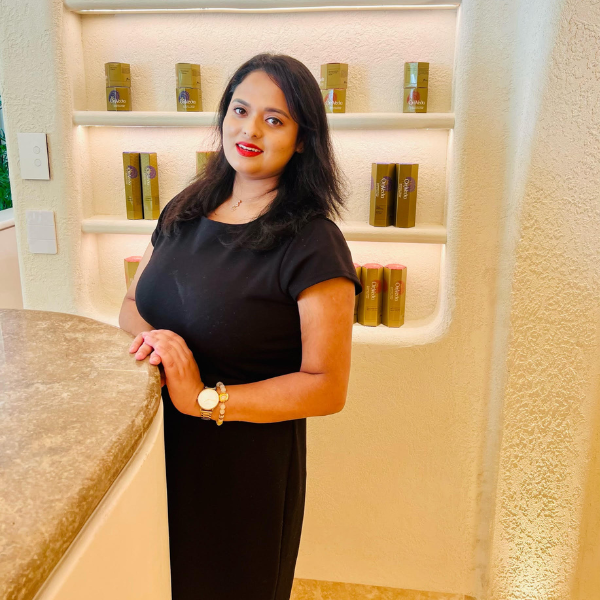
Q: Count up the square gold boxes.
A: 8